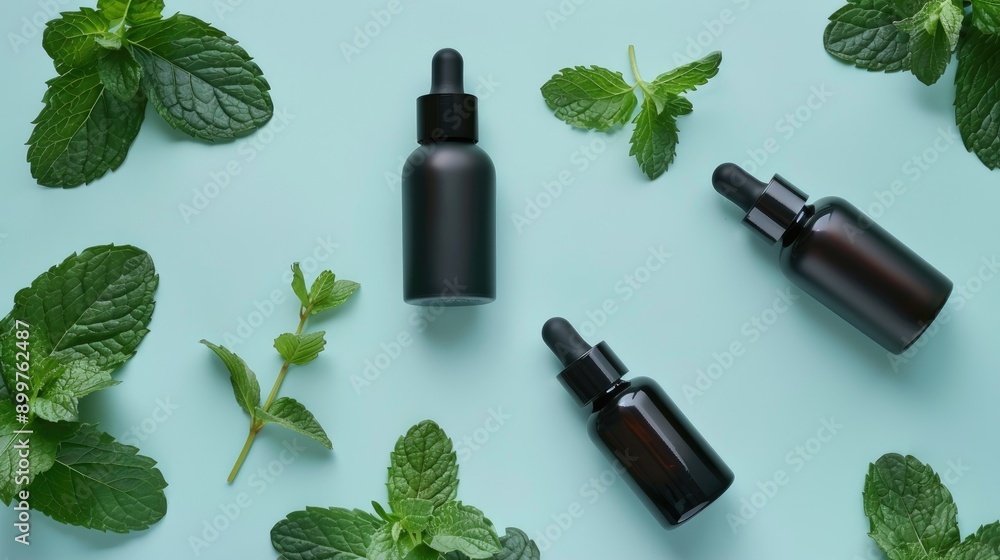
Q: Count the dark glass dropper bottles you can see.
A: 3